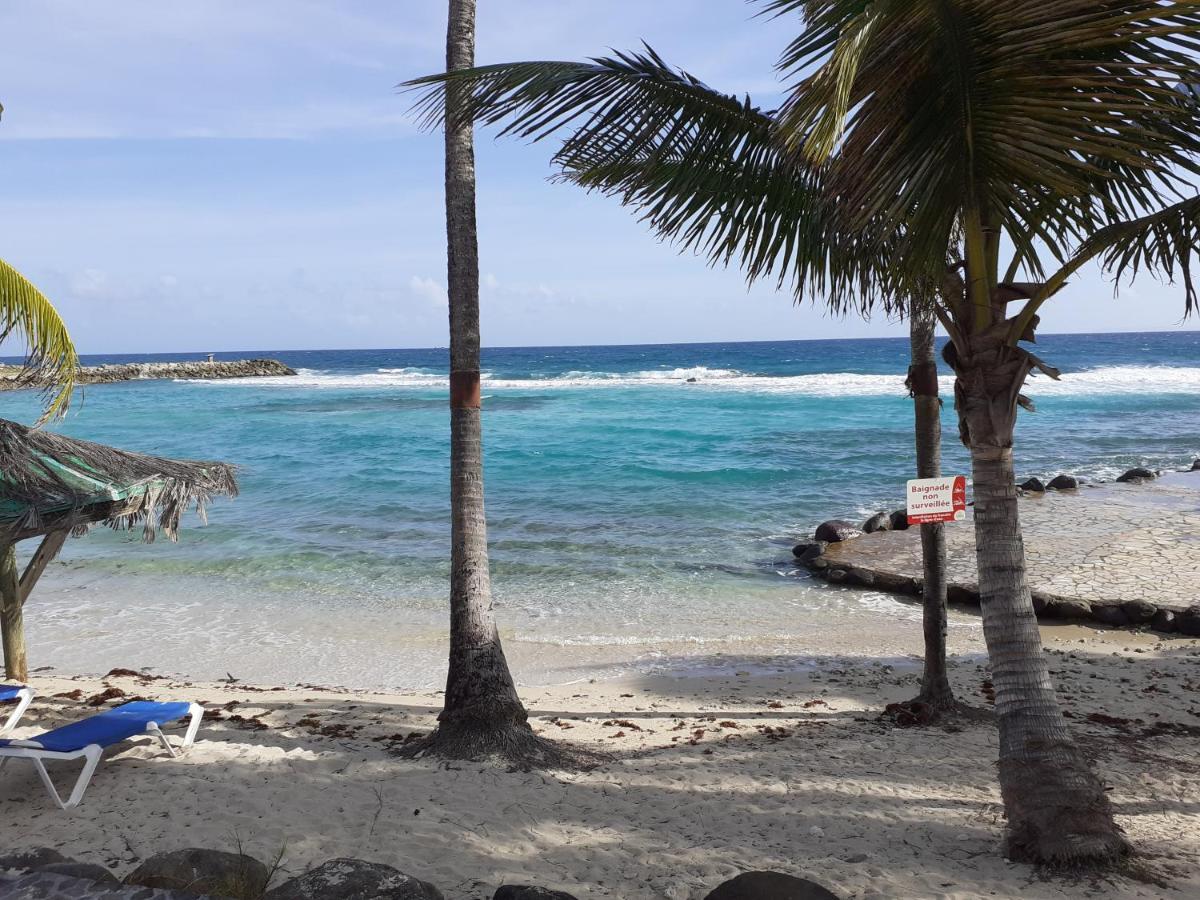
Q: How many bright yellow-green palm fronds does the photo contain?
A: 1